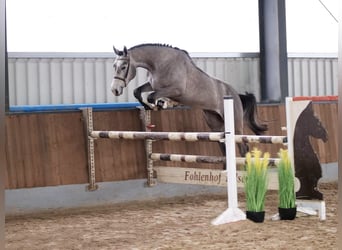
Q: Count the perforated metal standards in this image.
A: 2